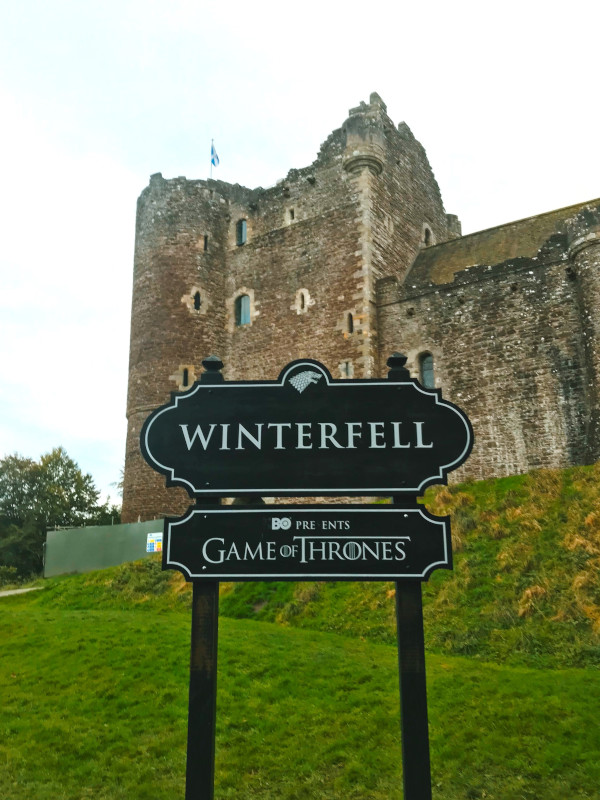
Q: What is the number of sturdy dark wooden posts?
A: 2